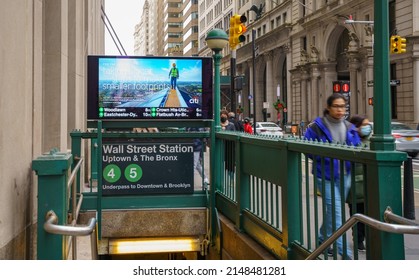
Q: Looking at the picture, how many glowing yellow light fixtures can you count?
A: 1